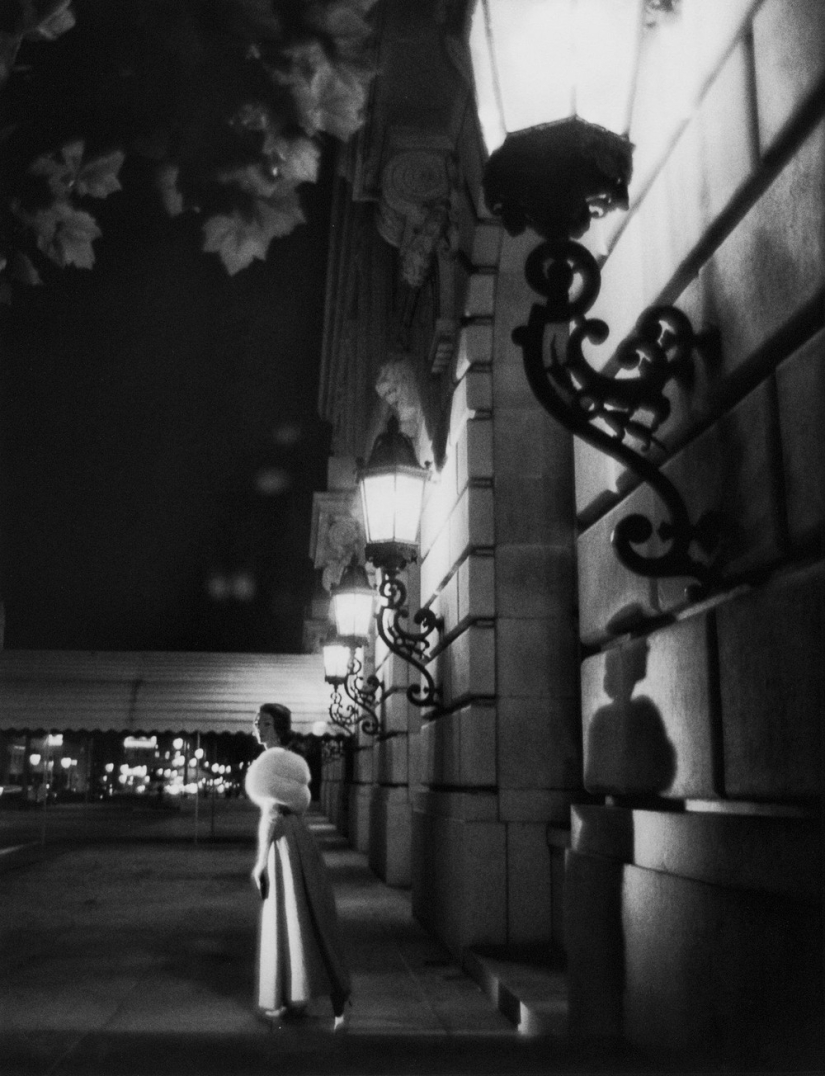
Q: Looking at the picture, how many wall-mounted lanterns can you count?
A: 4